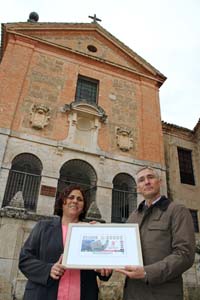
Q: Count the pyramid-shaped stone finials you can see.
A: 2